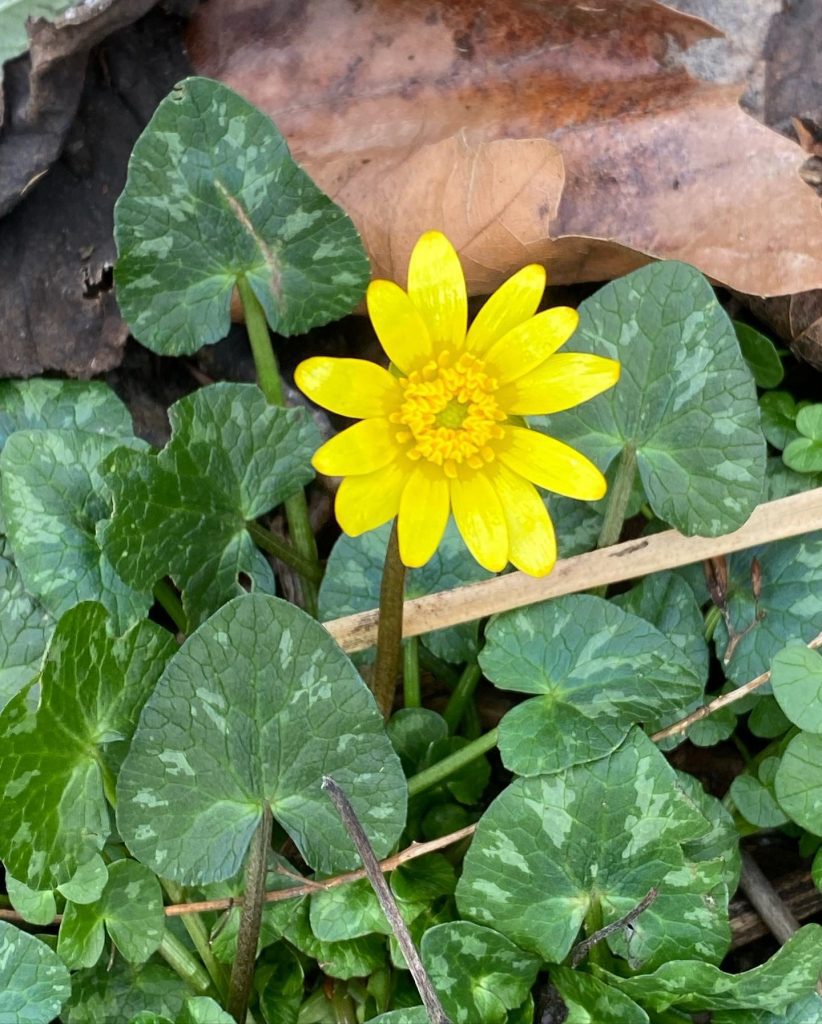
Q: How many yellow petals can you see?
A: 12